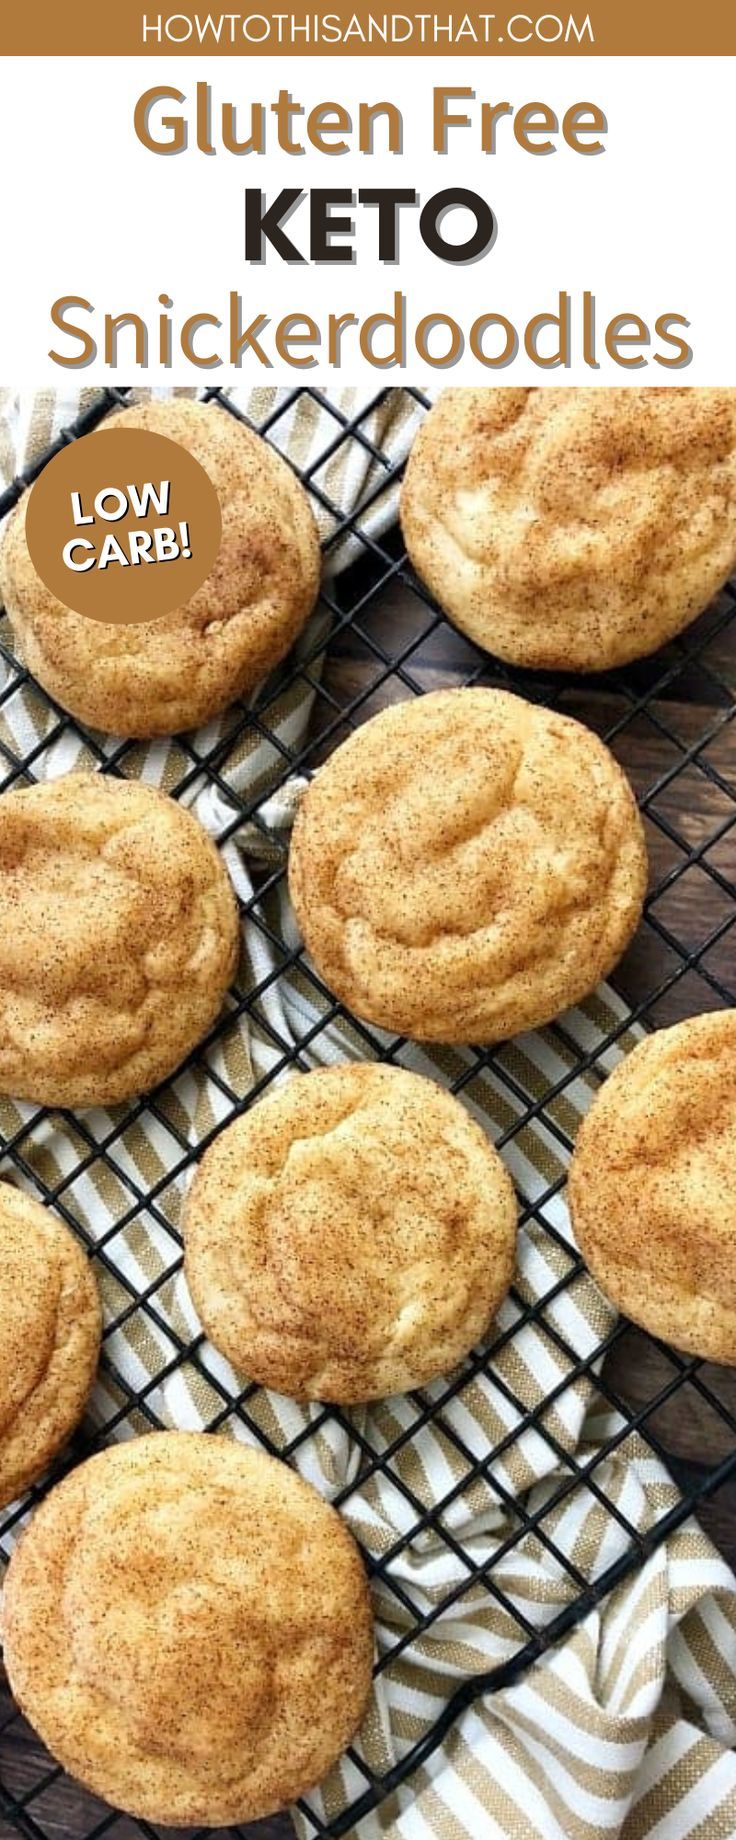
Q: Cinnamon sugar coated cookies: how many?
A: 8